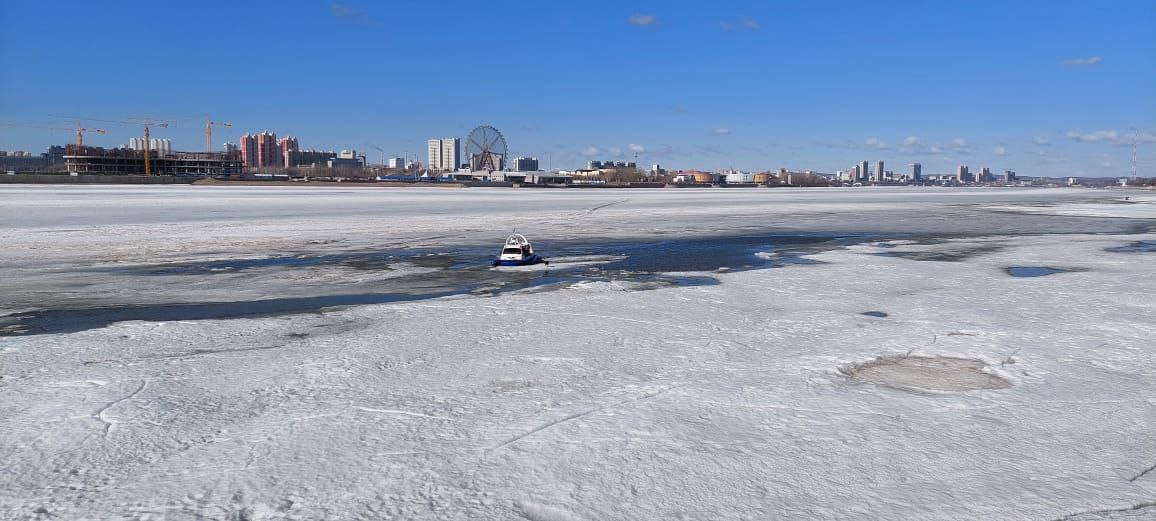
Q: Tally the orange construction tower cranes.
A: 3